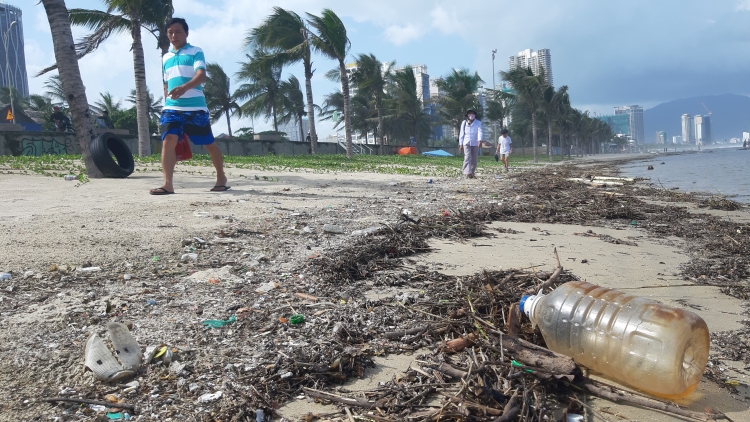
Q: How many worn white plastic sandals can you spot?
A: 1